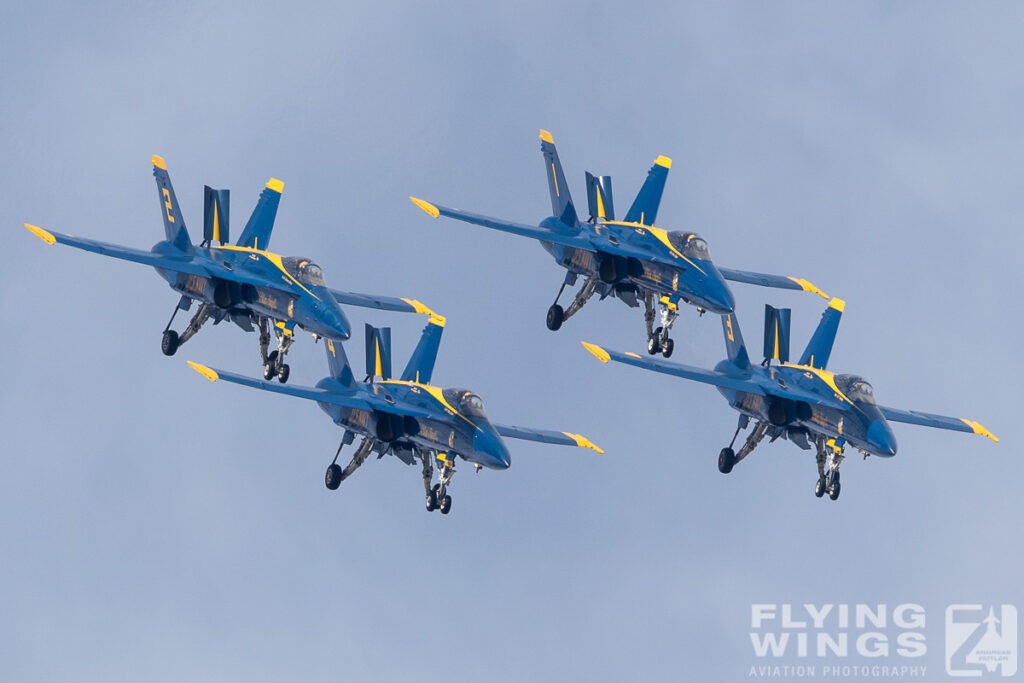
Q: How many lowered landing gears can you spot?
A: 12